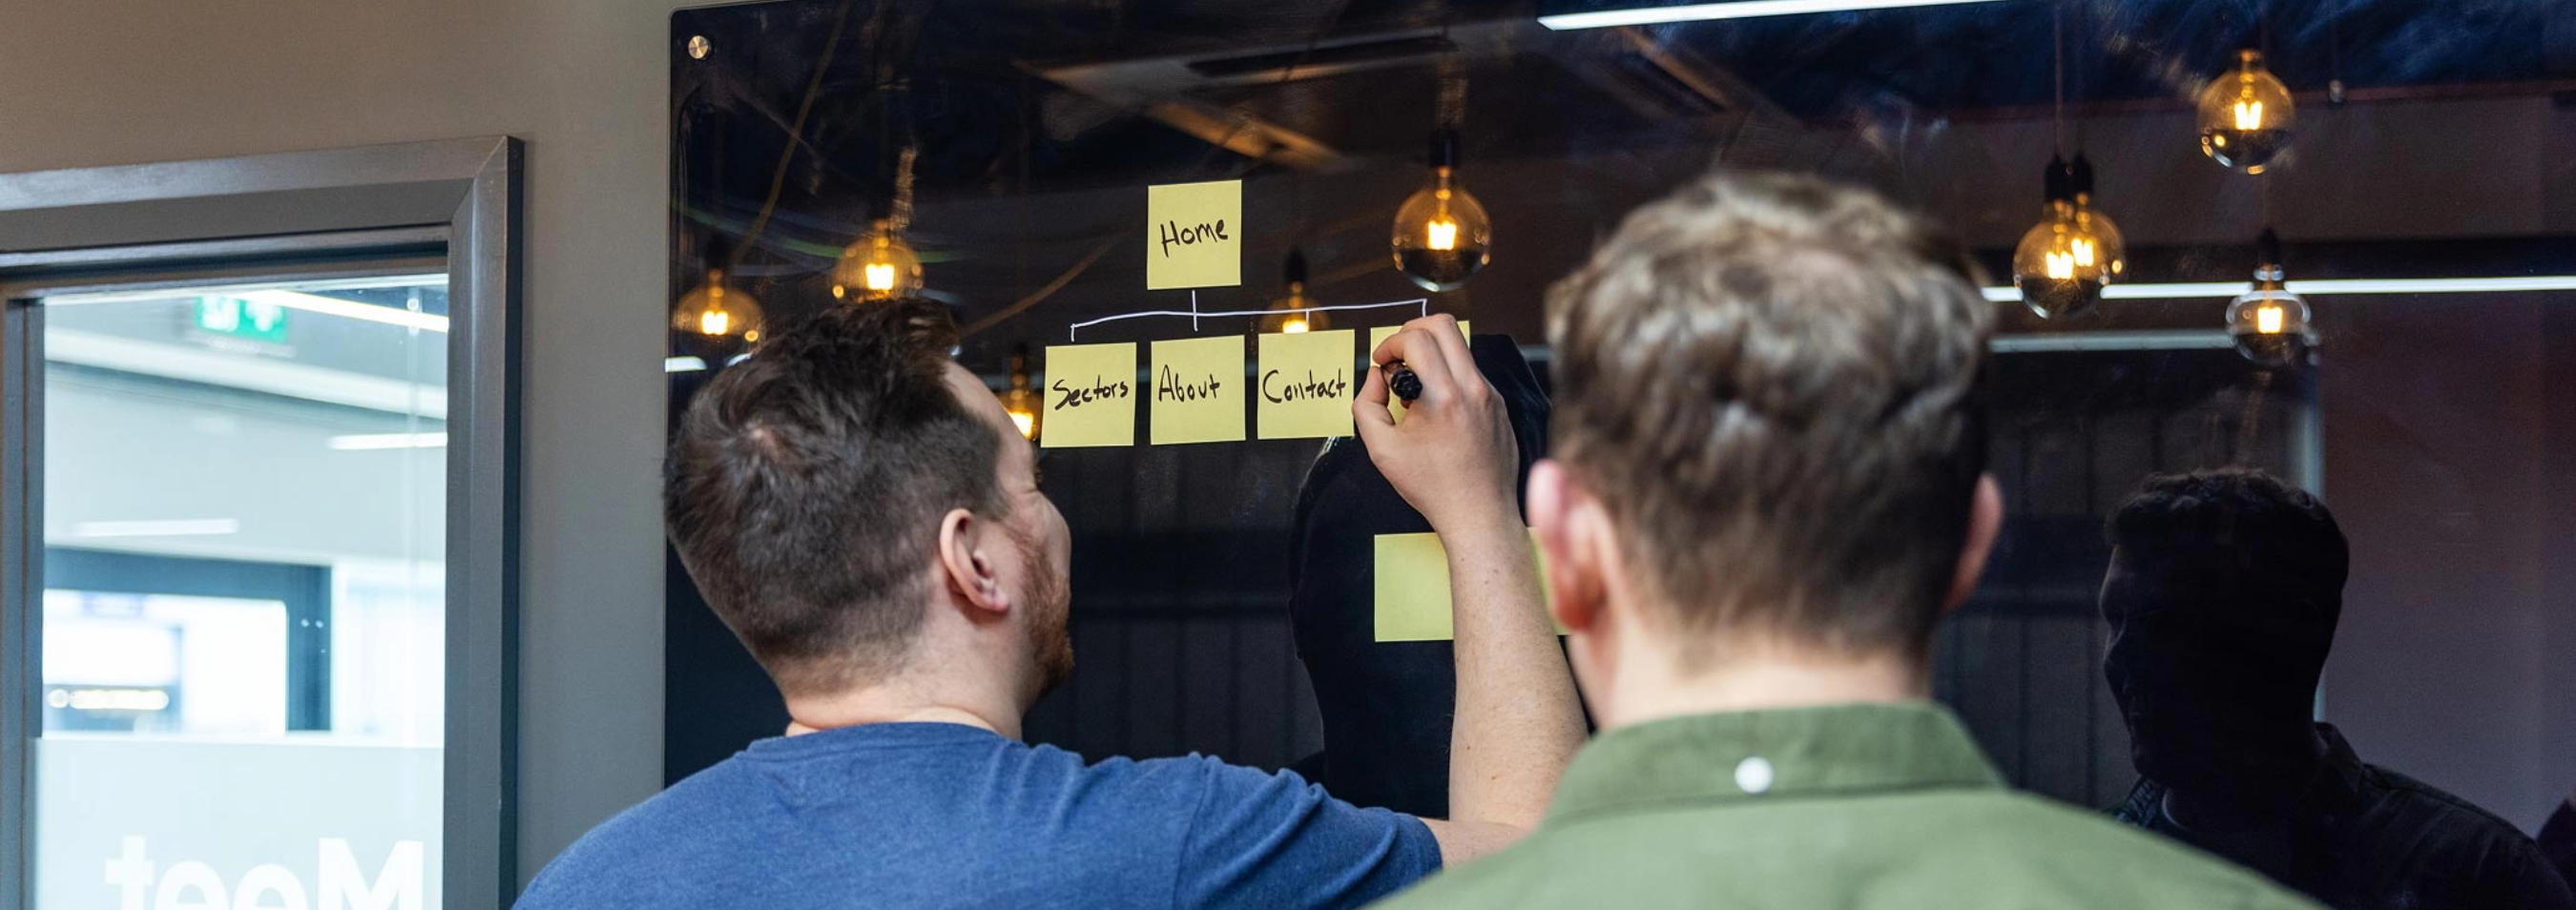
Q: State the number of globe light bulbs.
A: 9